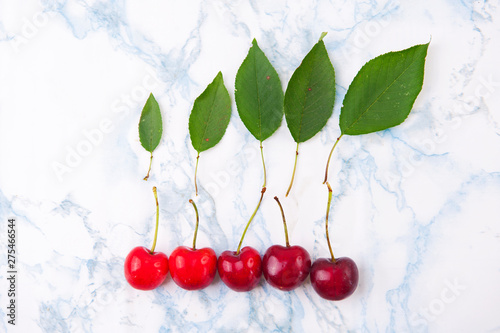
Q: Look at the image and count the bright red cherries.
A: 2